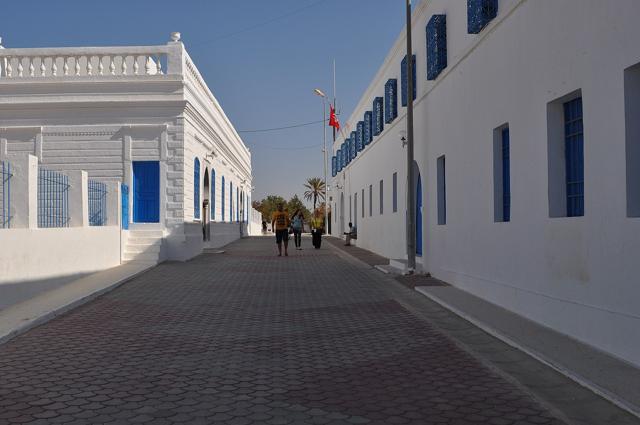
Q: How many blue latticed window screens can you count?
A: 12